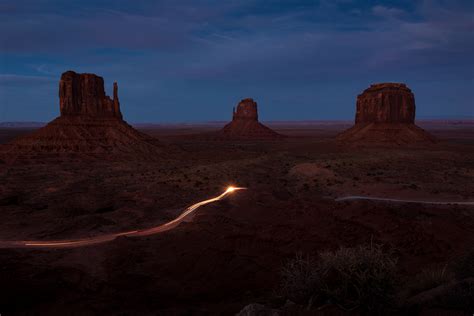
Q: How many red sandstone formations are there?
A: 3